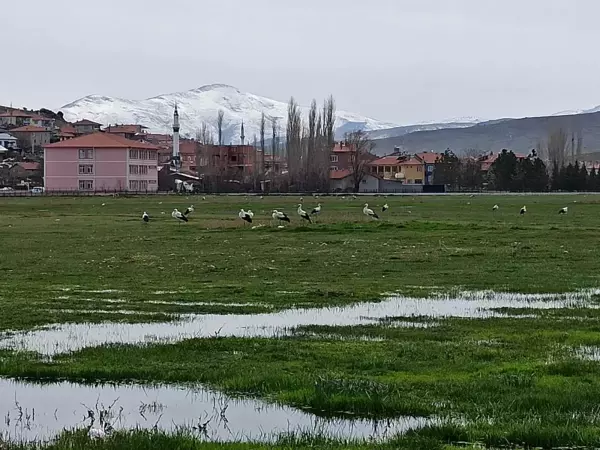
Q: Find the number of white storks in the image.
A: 13